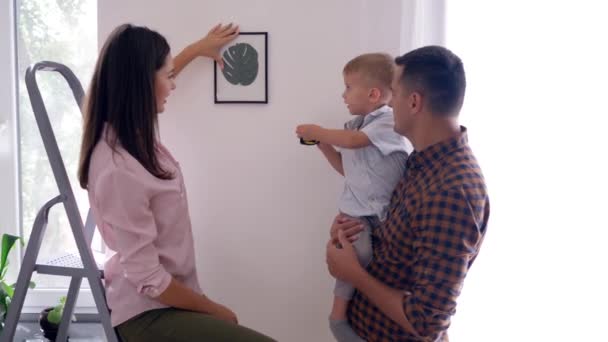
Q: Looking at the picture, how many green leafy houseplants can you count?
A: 2